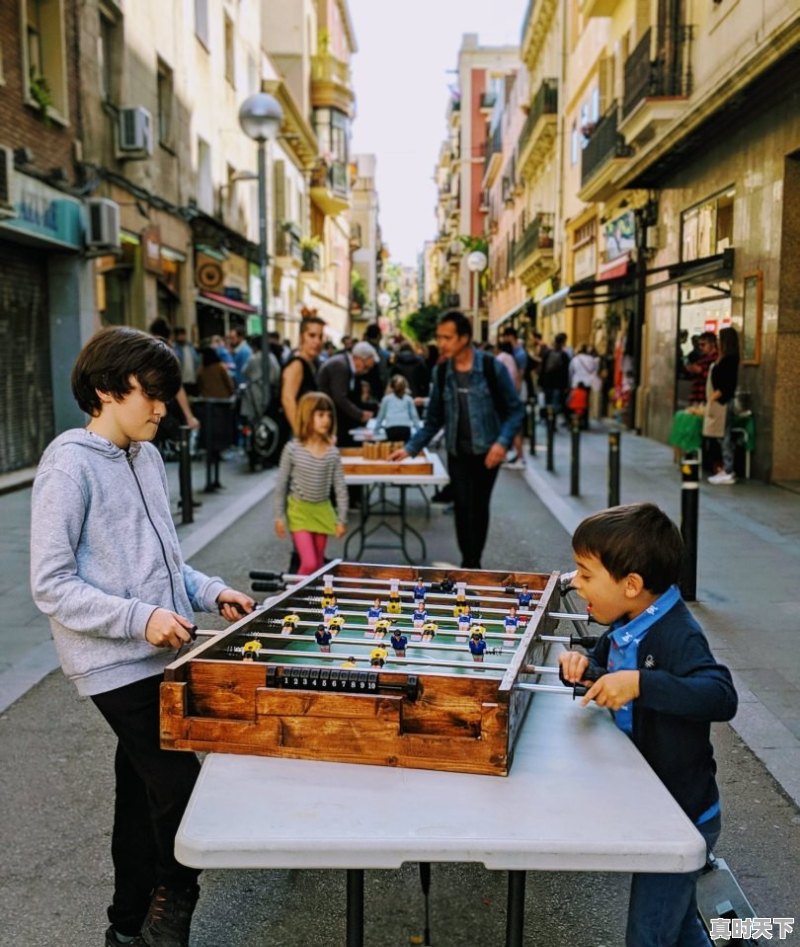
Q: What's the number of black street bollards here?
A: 6